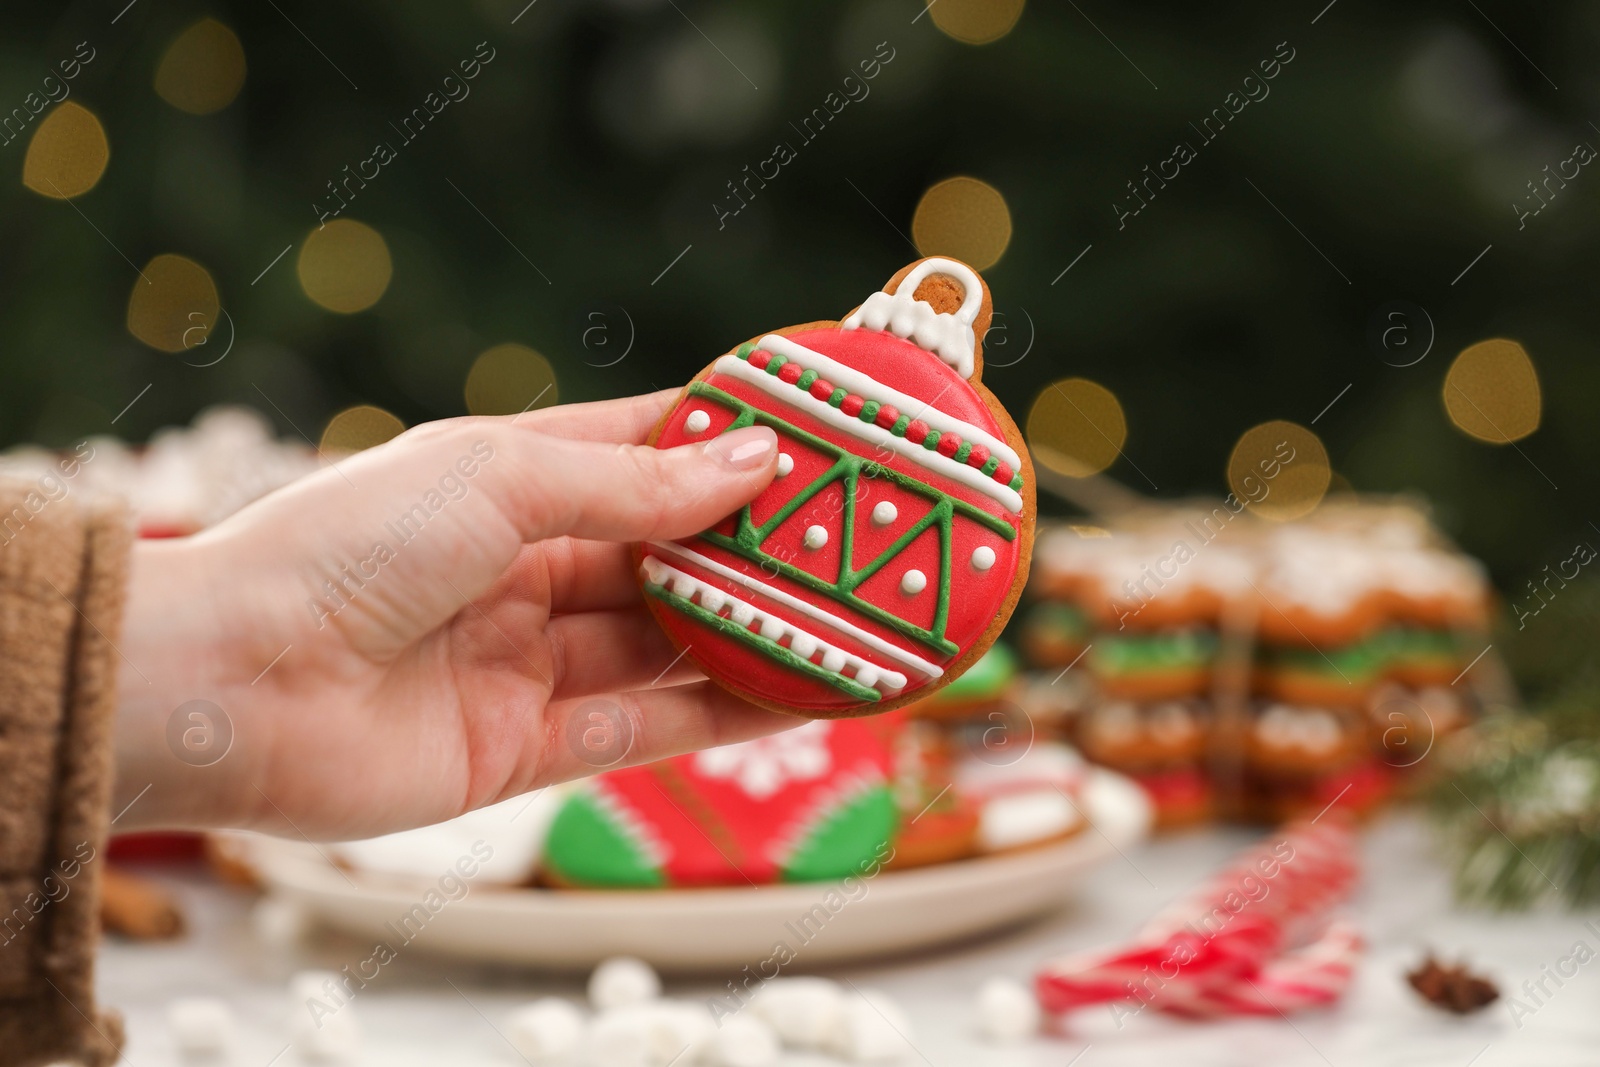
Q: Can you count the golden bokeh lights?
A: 11